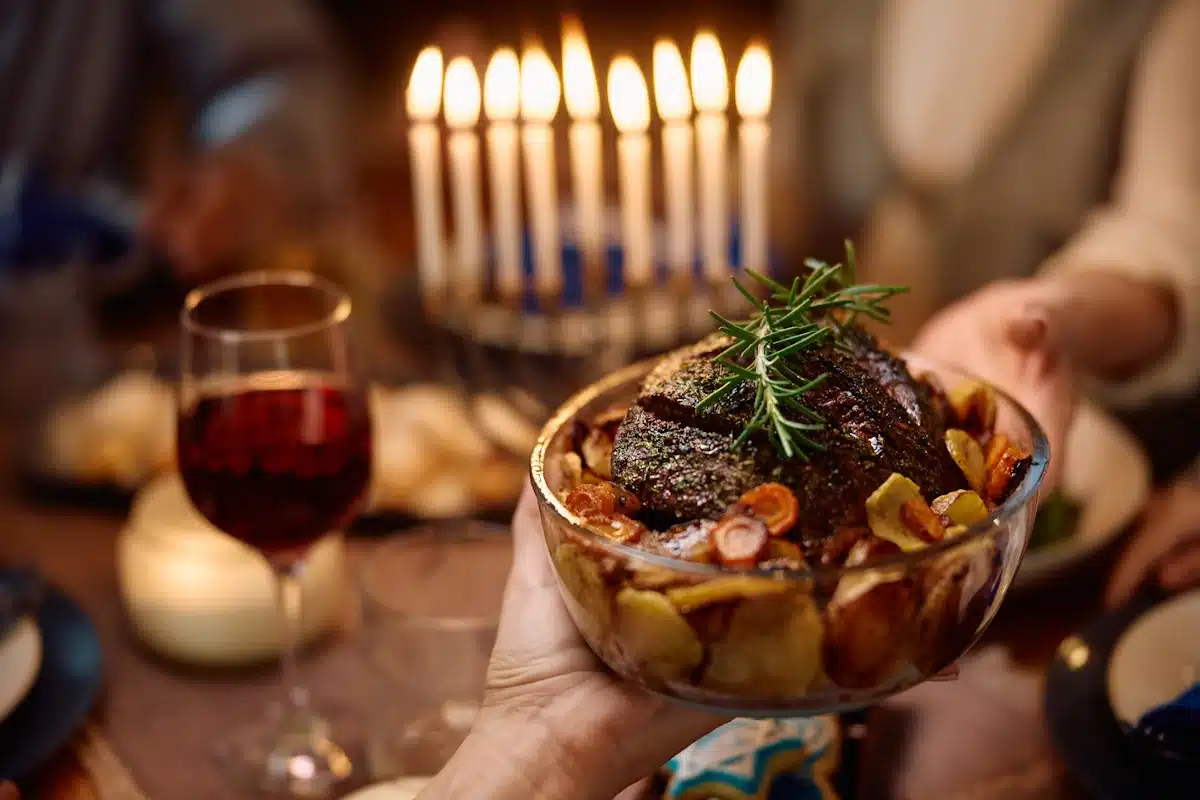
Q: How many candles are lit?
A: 9